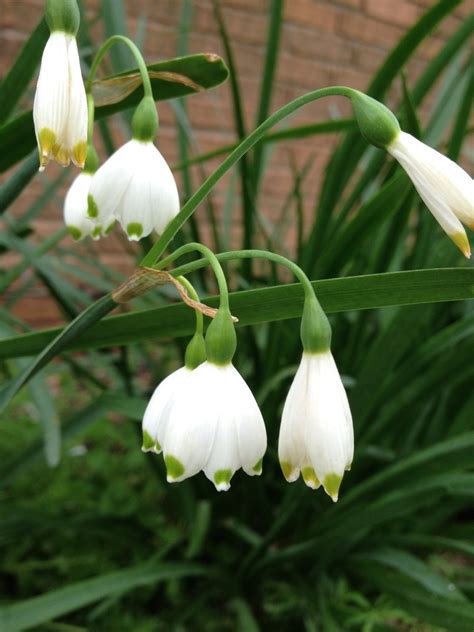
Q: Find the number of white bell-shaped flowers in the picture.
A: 7